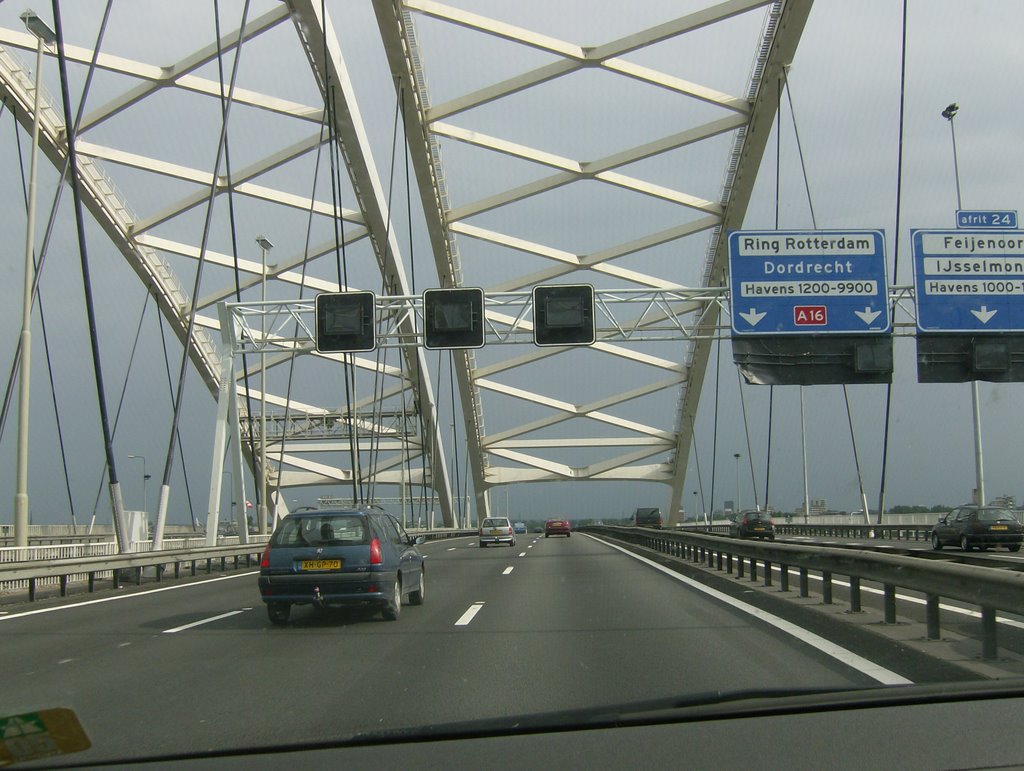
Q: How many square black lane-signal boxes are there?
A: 3